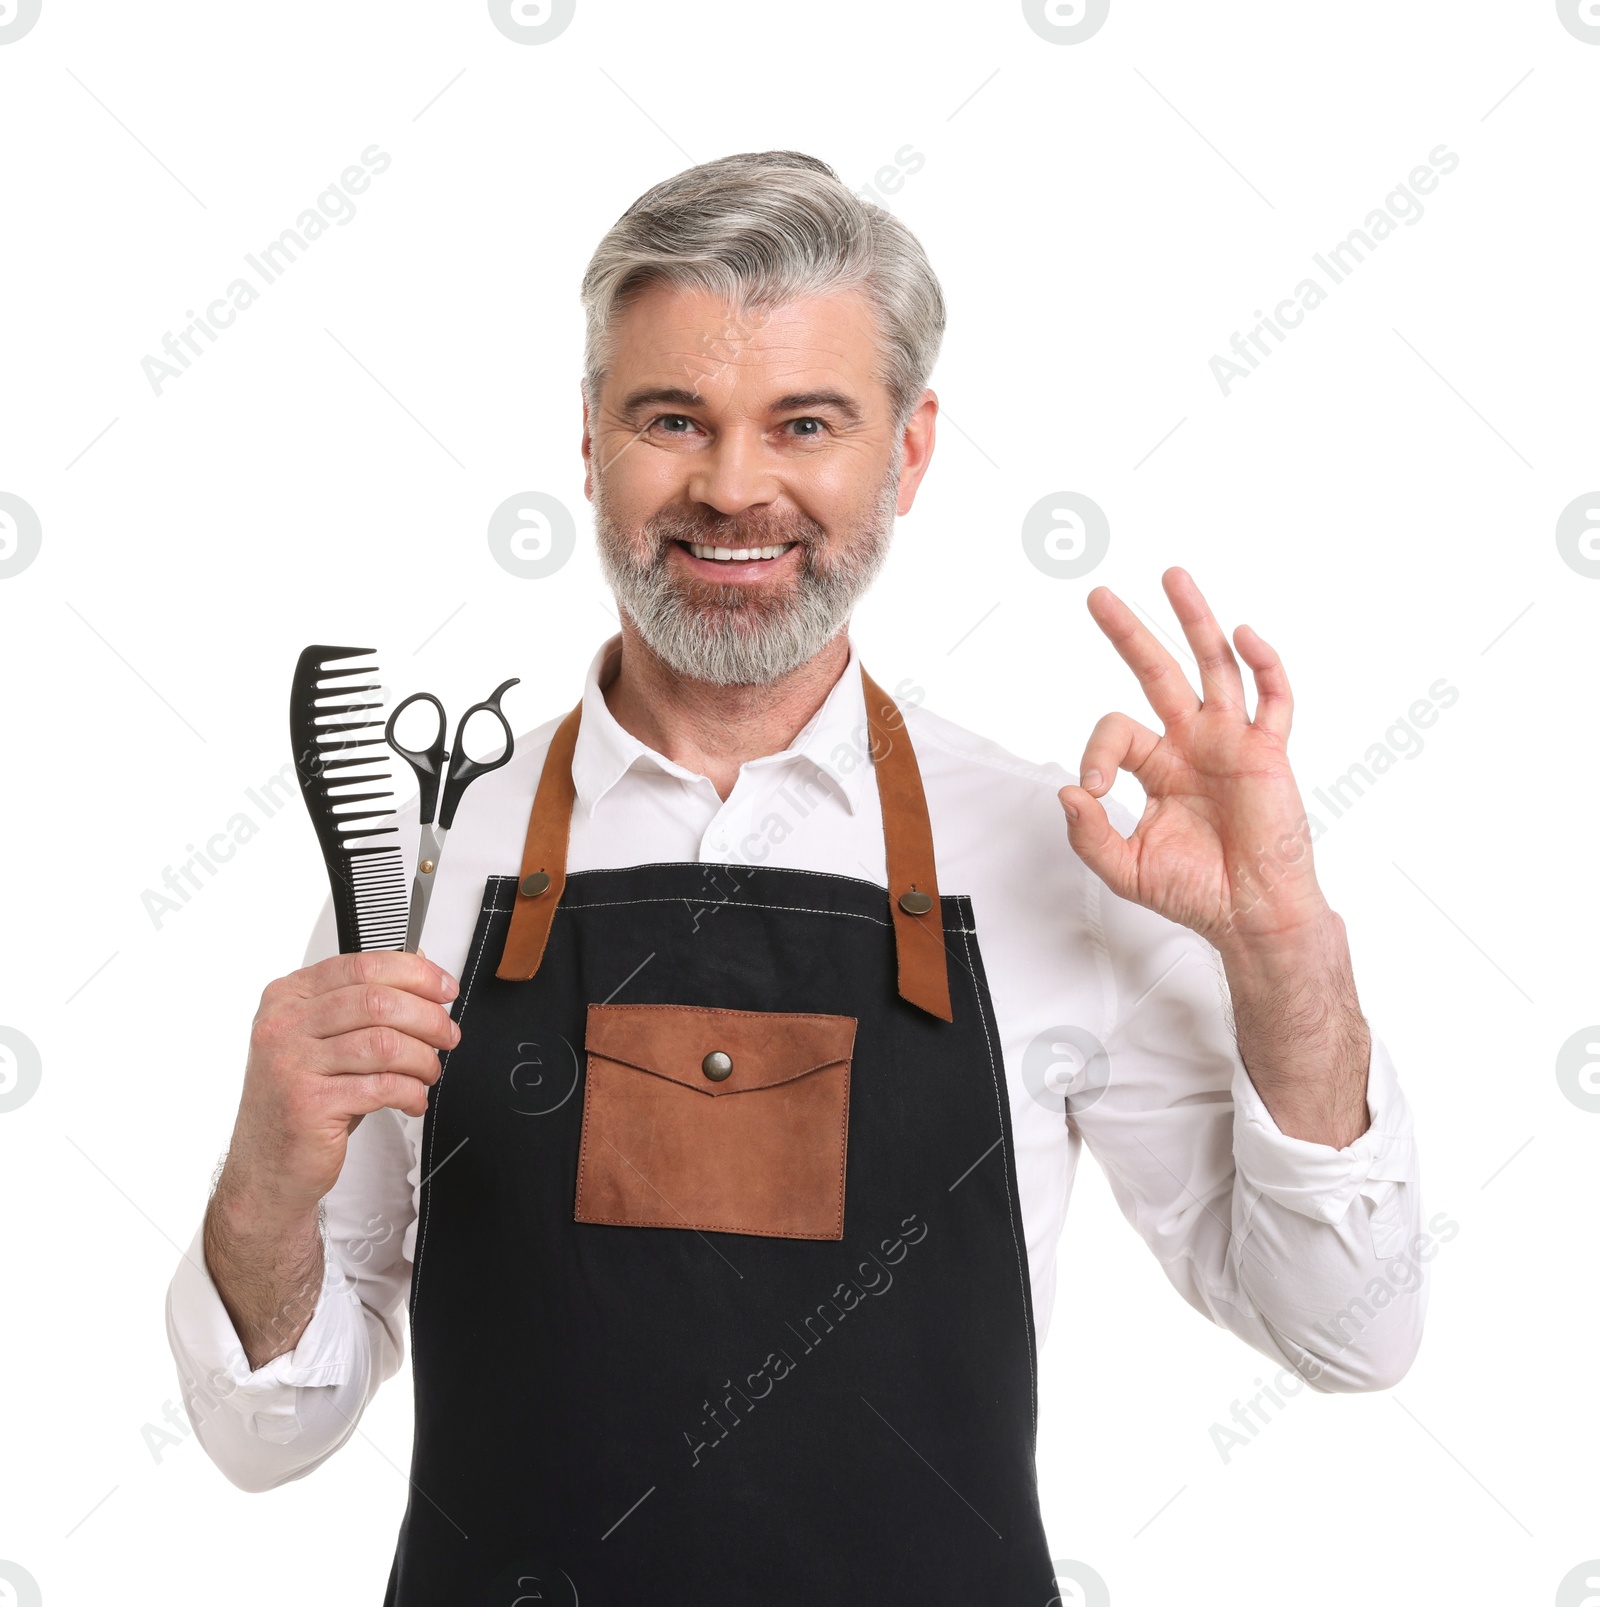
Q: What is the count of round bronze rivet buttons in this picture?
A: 3